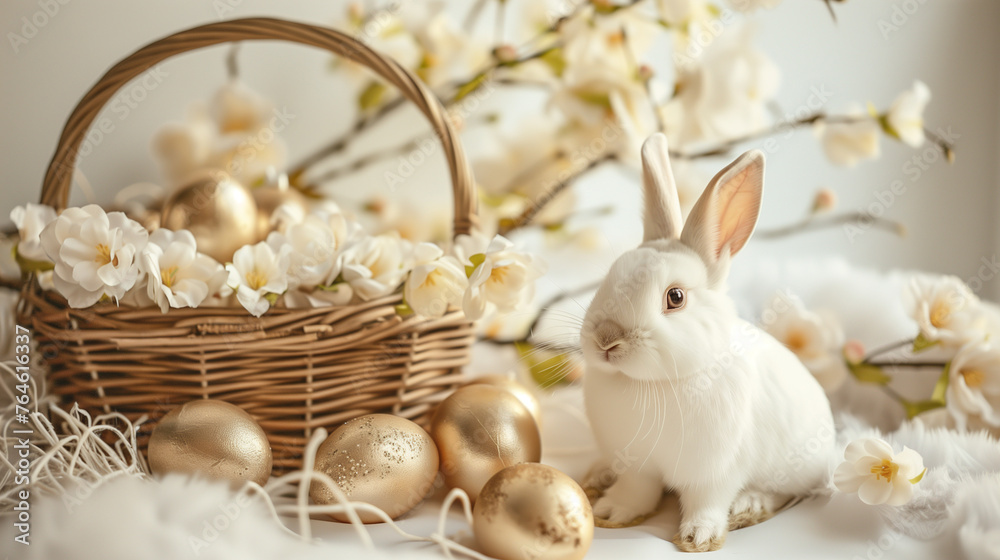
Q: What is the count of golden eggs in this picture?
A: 7